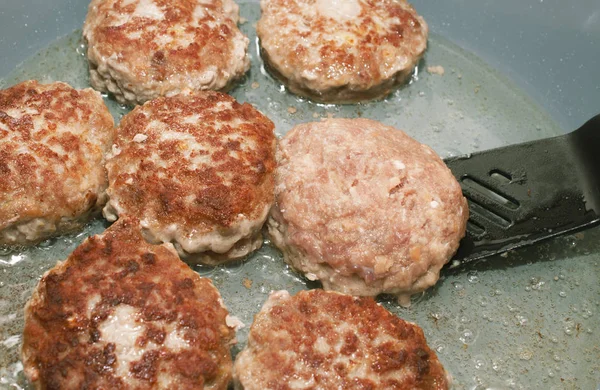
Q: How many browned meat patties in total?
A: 6